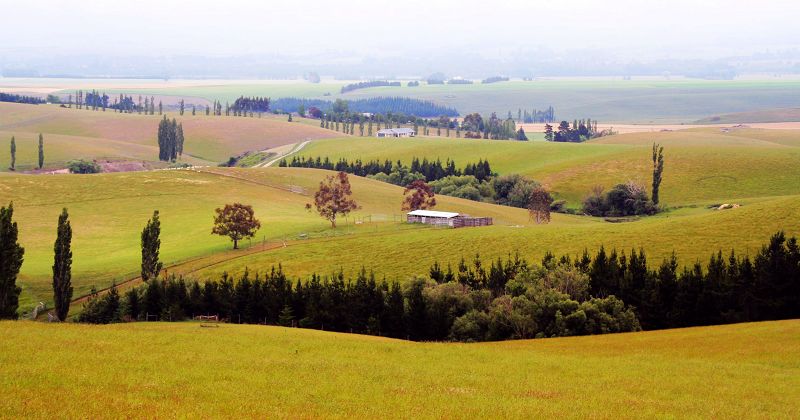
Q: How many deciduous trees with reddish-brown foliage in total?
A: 4